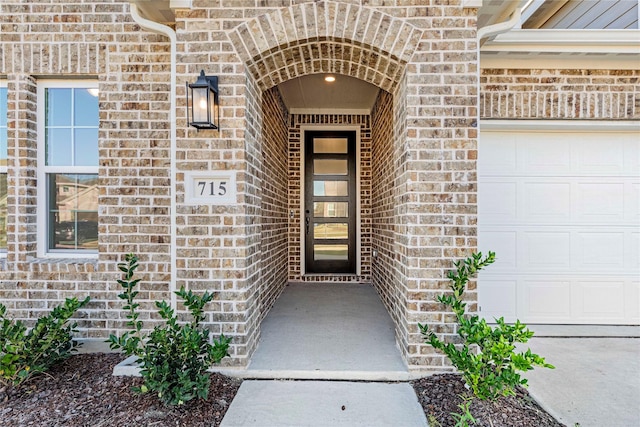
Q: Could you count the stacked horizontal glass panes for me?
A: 6